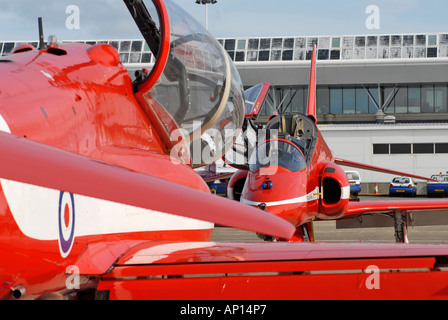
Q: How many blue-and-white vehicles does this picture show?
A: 3